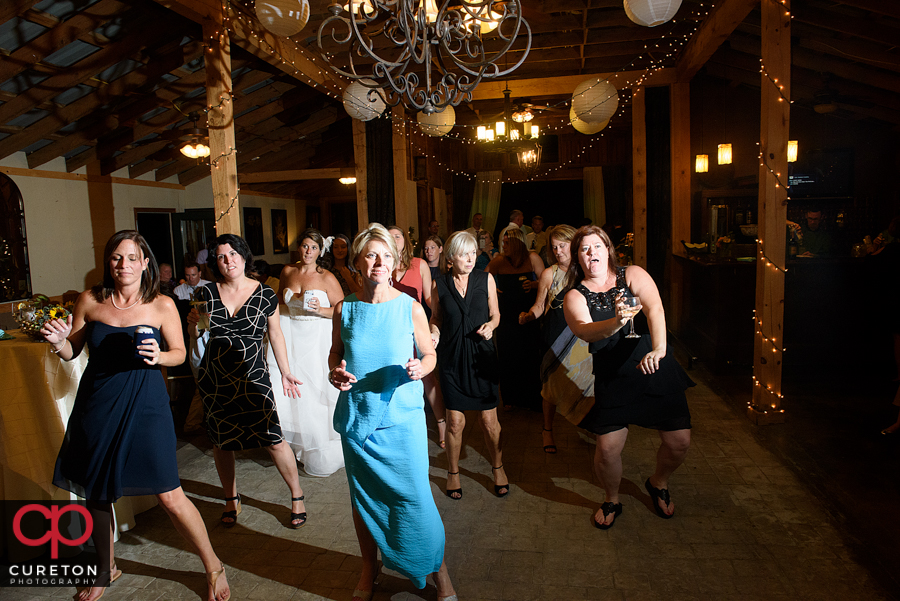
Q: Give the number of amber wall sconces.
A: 3